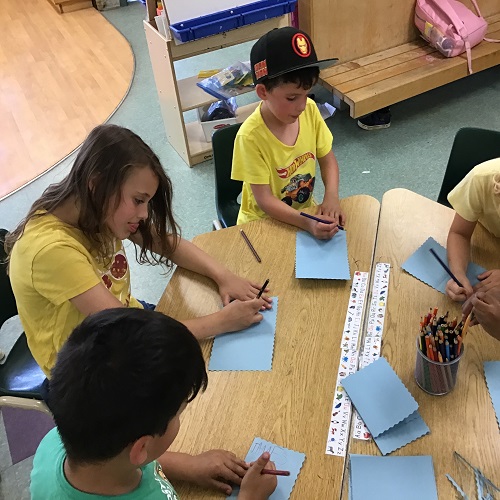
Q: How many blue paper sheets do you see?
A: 8